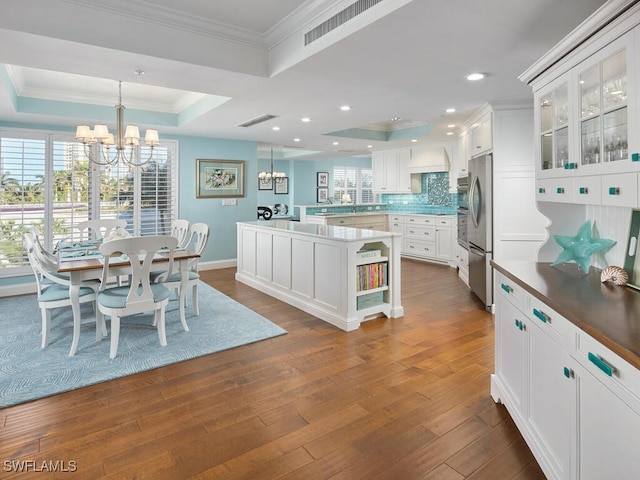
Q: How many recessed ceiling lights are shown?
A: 11